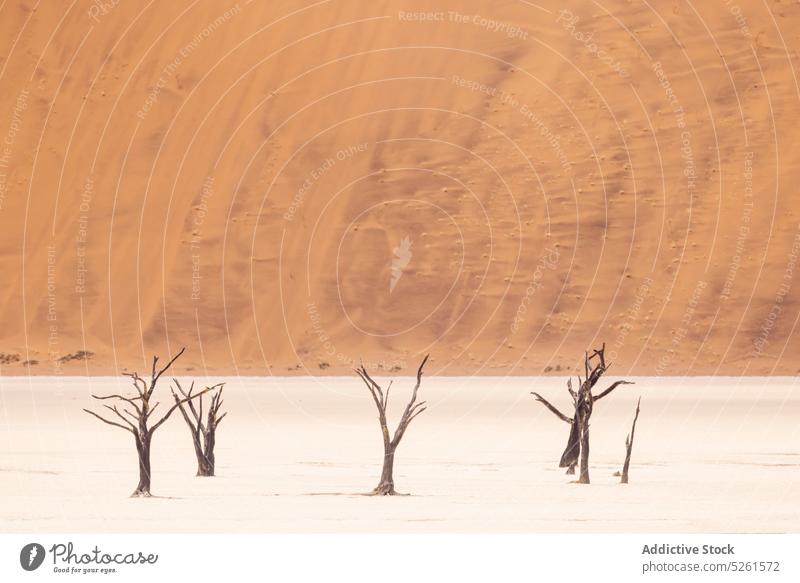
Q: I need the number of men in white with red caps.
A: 0